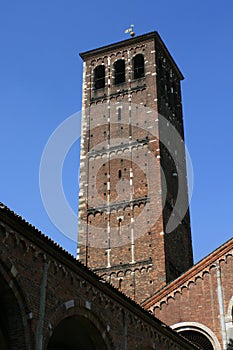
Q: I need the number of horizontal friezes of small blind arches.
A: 5